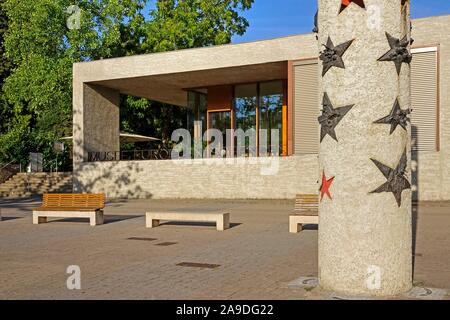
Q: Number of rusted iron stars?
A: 5